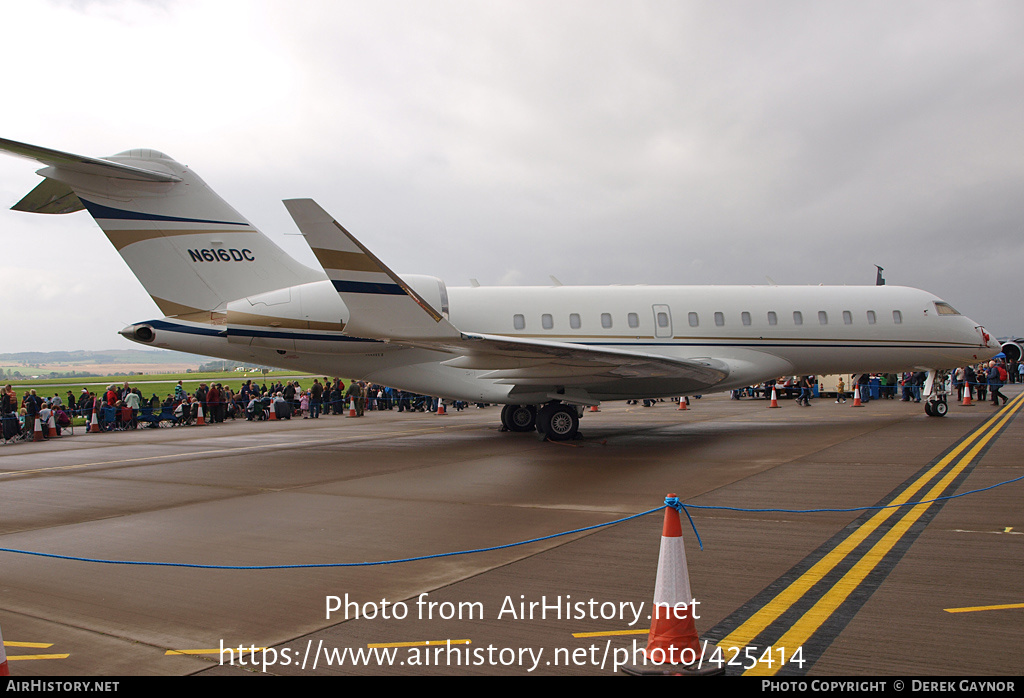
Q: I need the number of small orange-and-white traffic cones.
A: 12